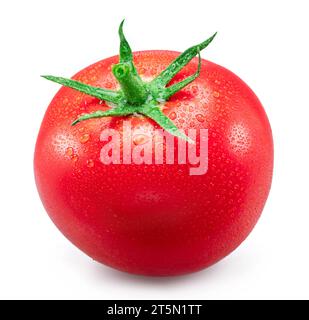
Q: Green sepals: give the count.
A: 6